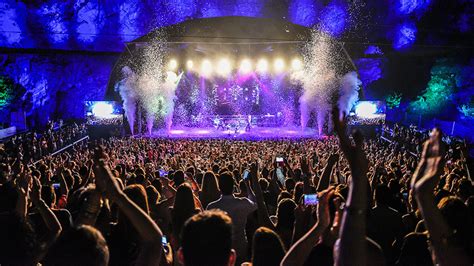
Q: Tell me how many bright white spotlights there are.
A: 8